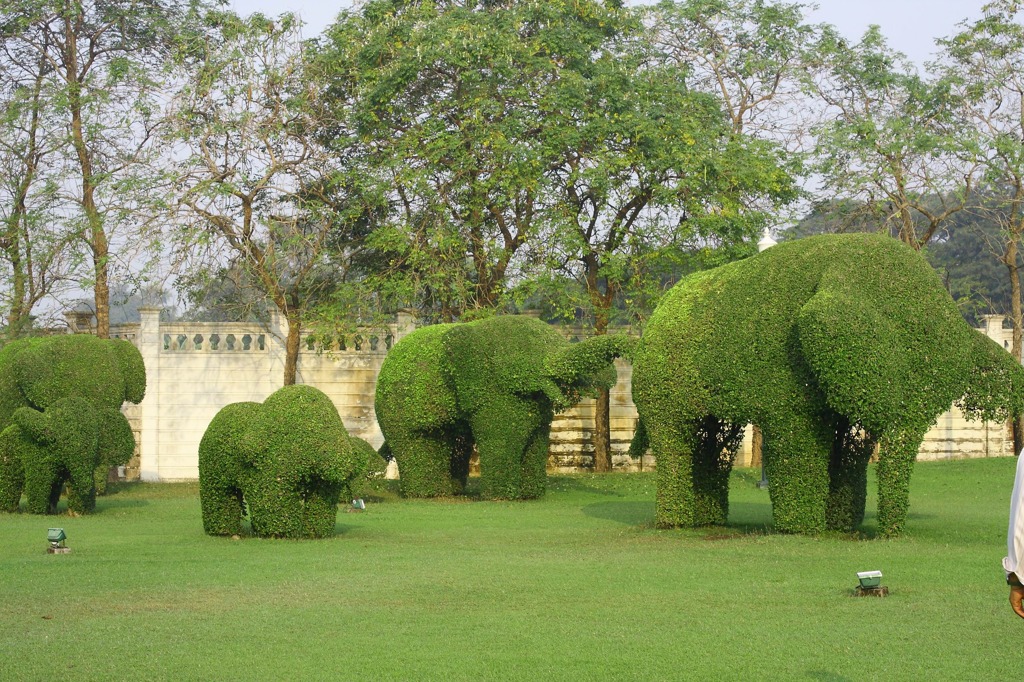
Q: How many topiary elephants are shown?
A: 5